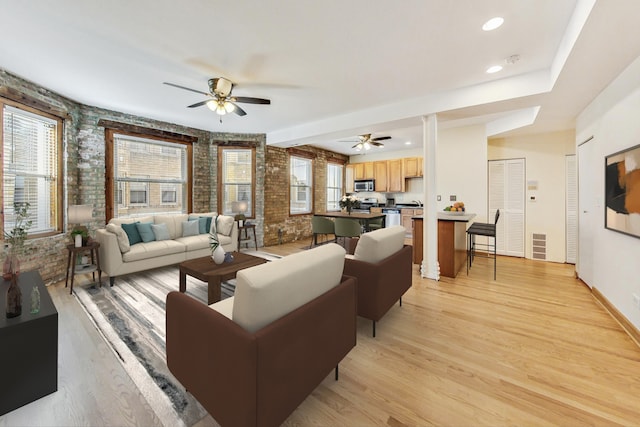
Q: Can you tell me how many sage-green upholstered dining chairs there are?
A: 3